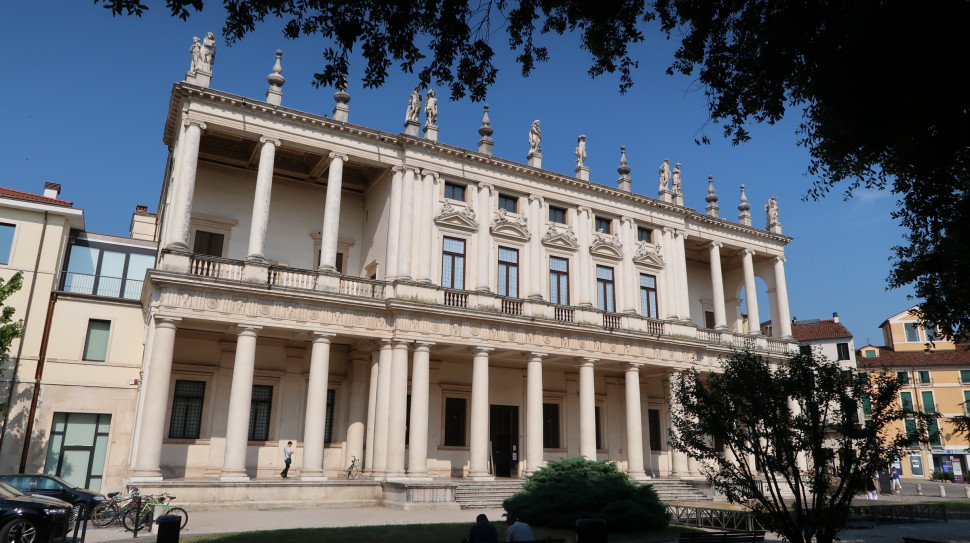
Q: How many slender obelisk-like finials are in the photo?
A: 6